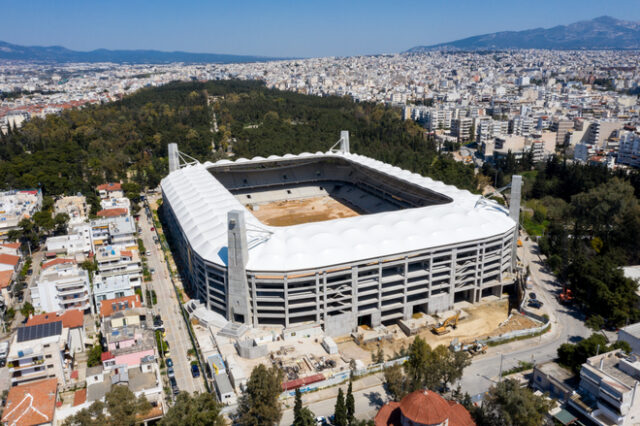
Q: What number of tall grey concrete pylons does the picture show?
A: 4